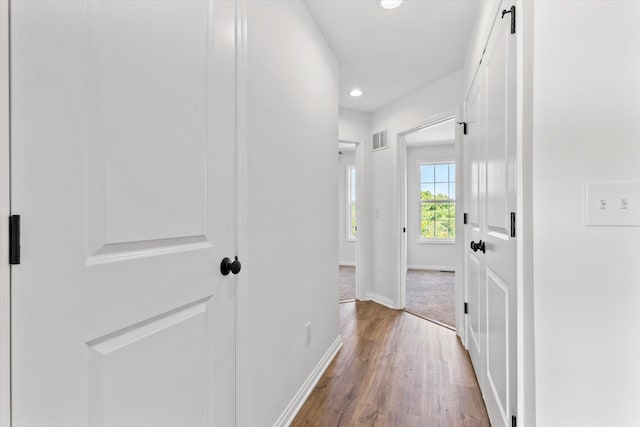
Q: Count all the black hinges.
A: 7